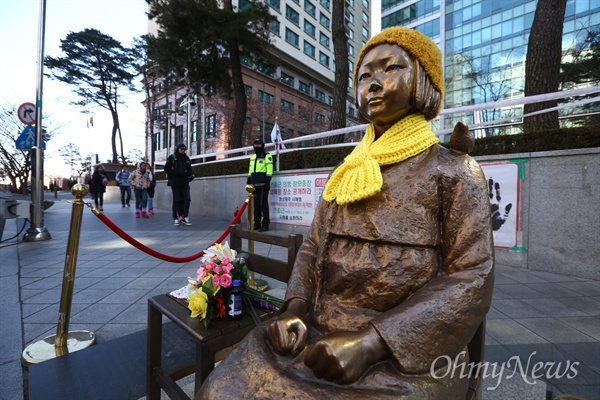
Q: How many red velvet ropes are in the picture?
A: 1